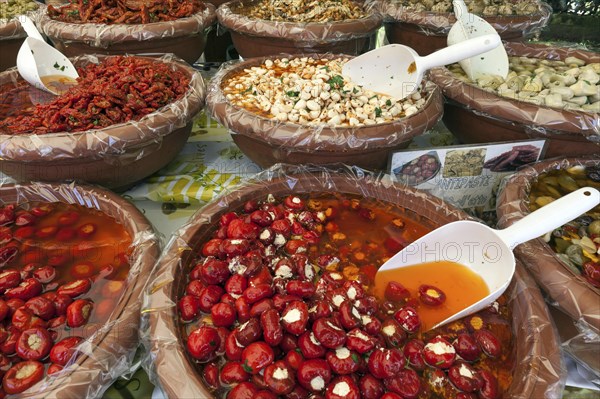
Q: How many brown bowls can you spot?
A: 10